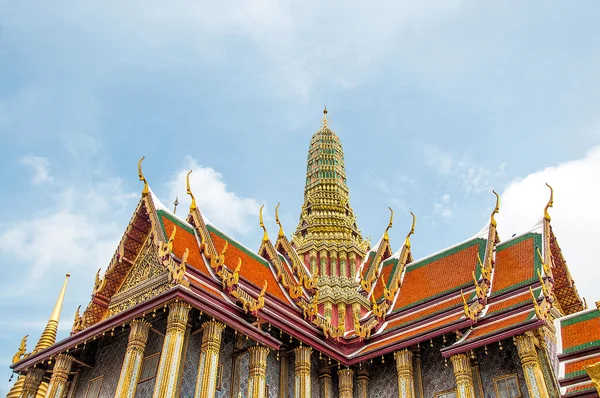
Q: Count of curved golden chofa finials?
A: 8